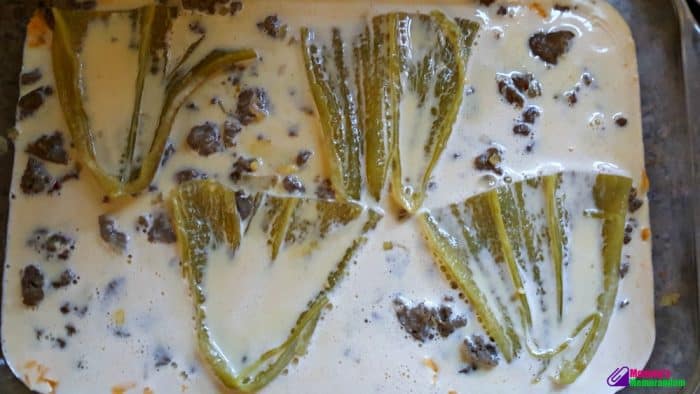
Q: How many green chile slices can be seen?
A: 4